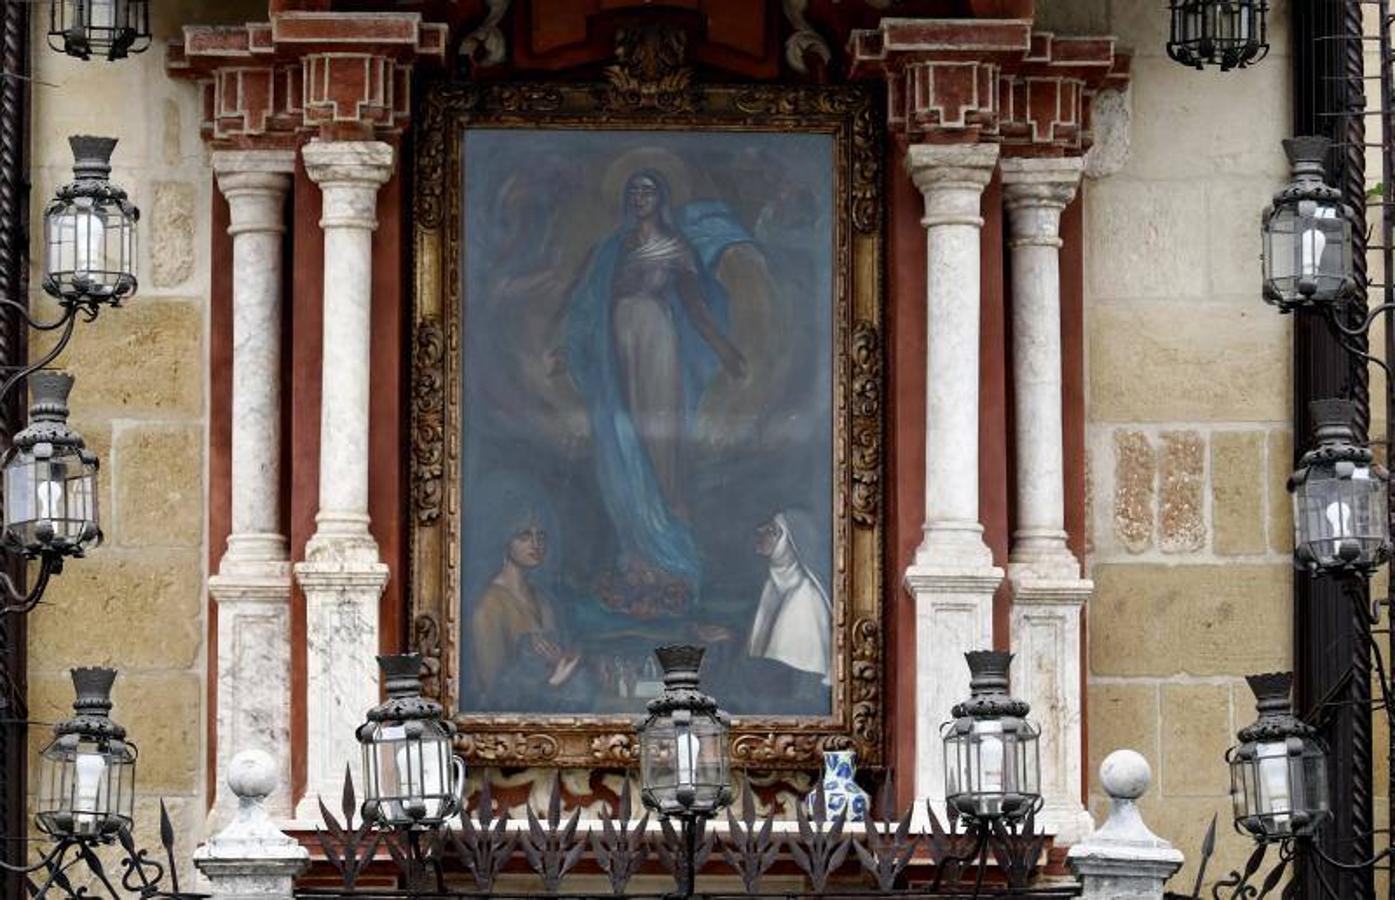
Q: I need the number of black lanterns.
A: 11